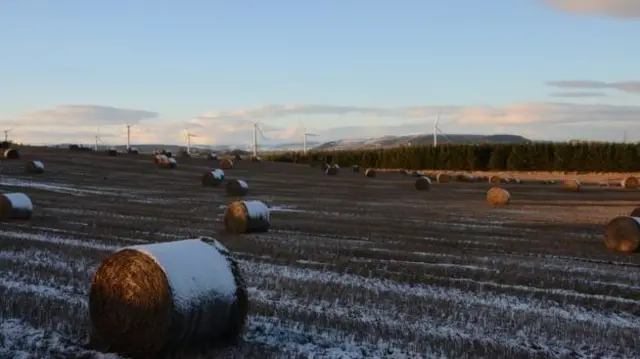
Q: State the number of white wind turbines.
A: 7